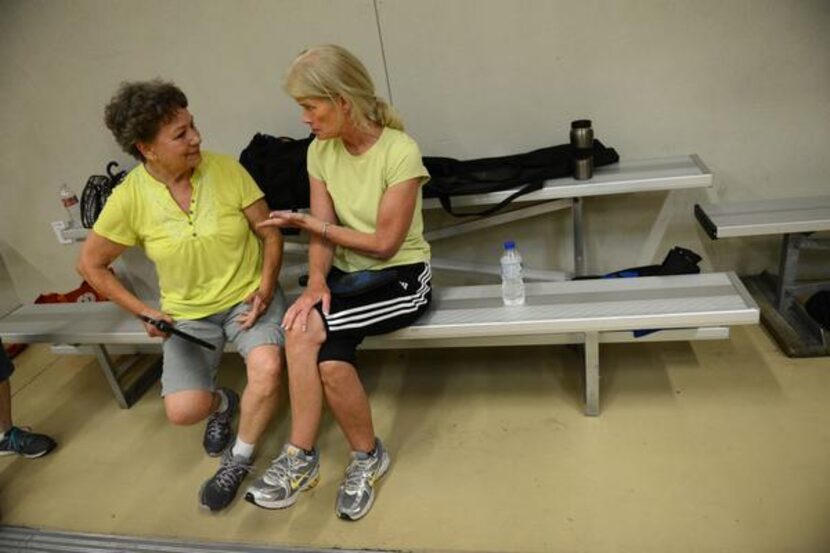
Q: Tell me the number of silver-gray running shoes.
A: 2